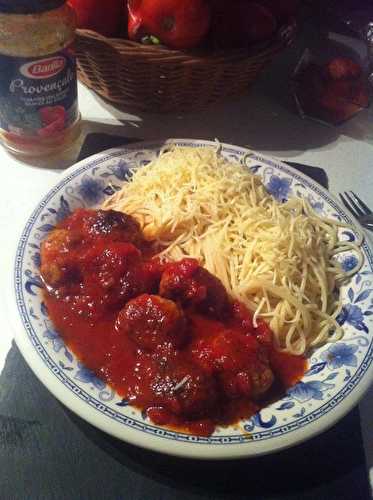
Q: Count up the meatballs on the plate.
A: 7